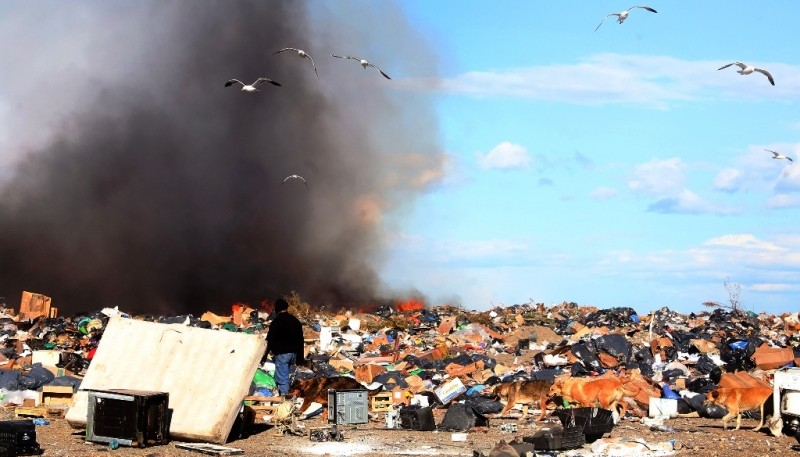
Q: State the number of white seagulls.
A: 7